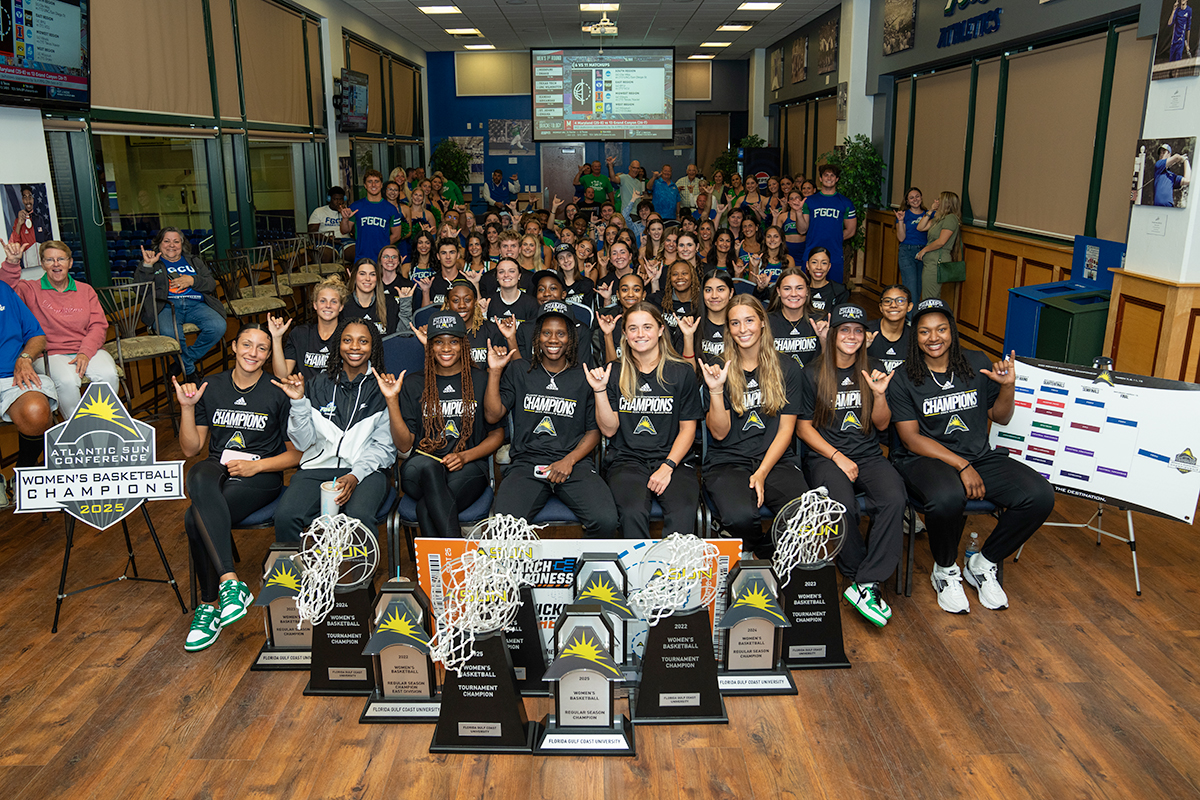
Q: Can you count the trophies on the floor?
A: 10